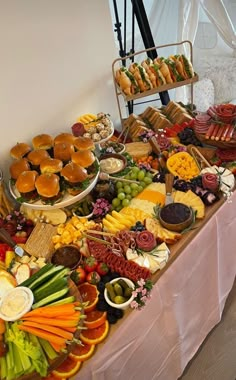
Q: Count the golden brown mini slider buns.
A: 12